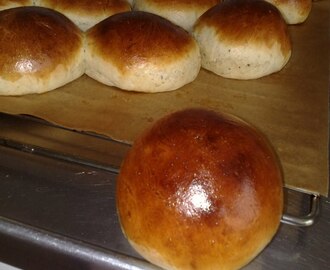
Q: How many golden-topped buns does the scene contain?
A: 8